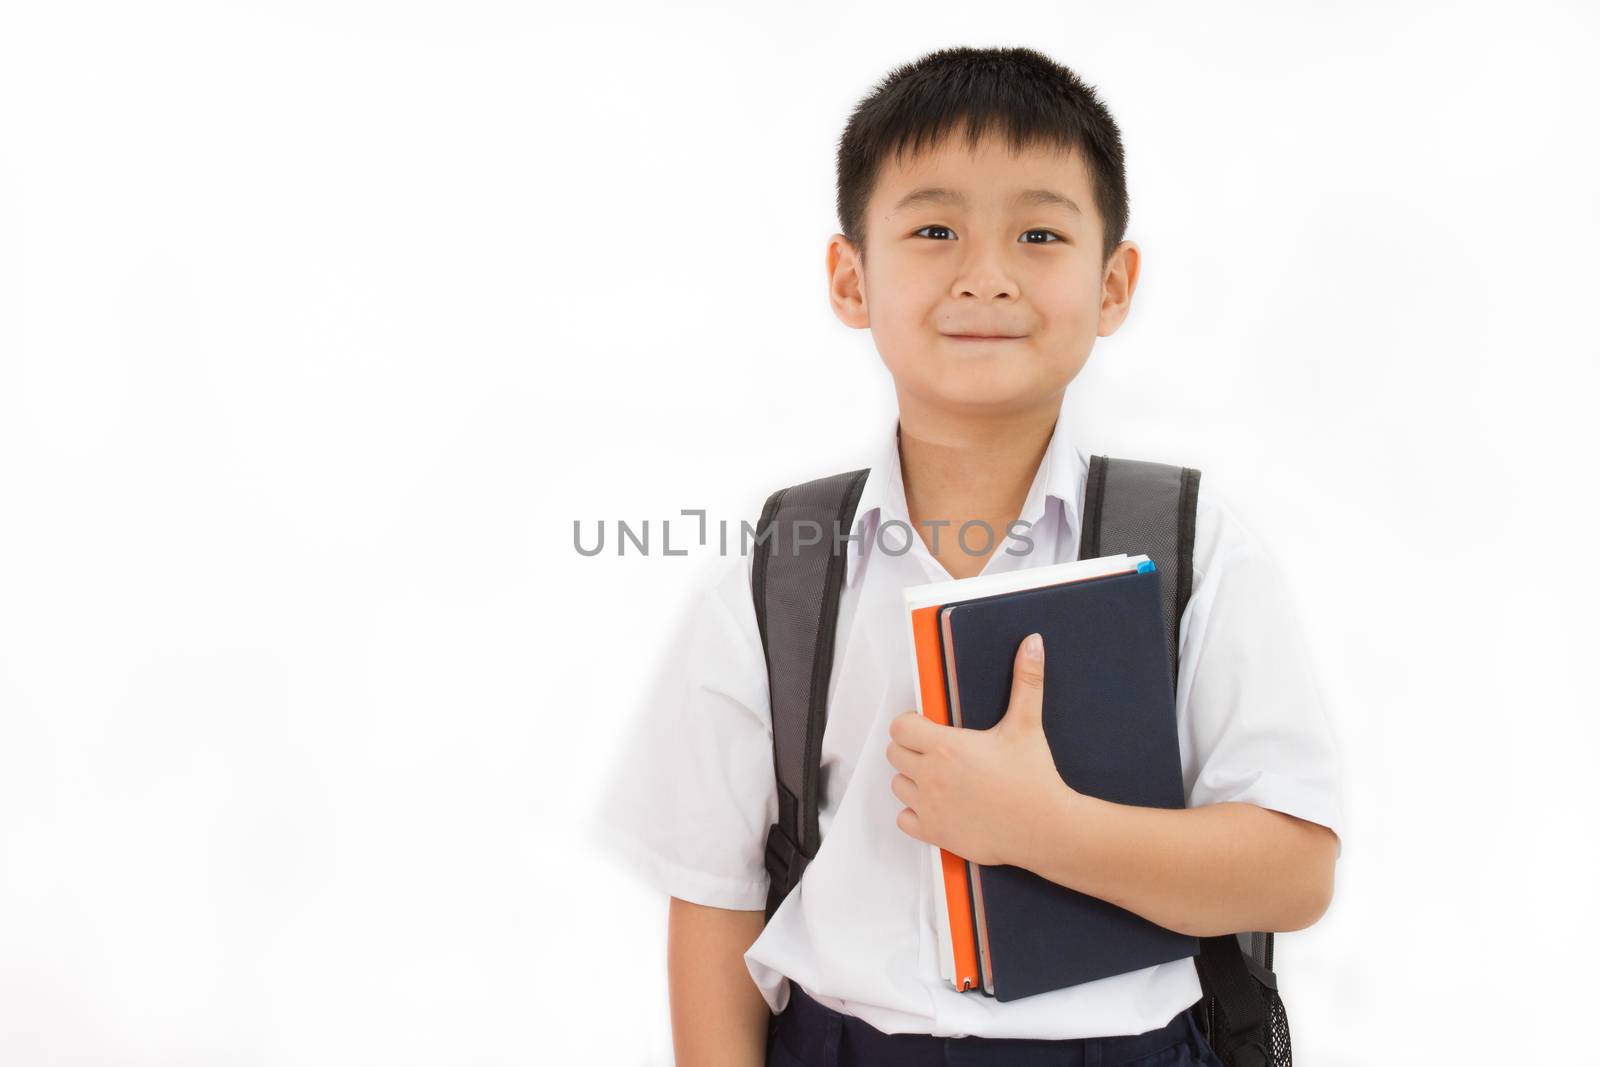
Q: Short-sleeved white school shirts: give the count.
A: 1